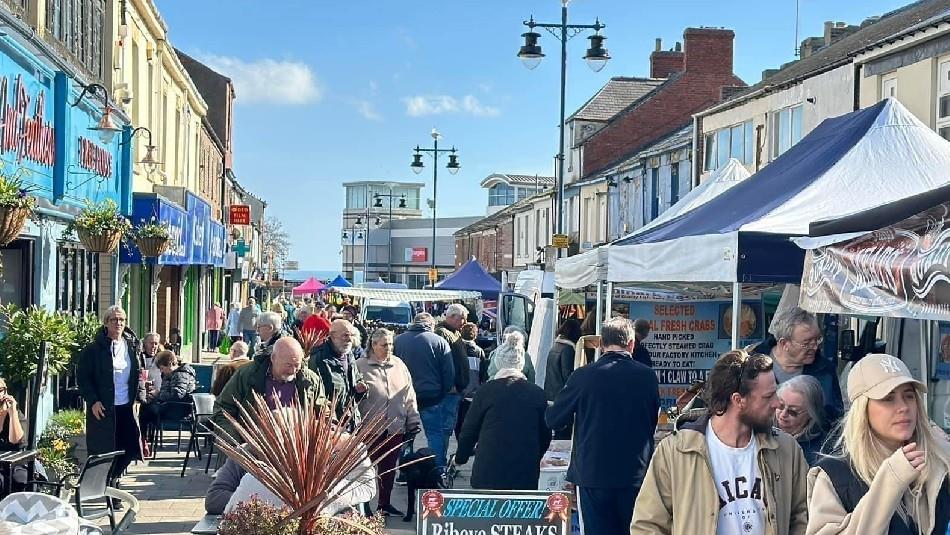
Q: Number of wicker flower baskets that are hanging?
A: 3